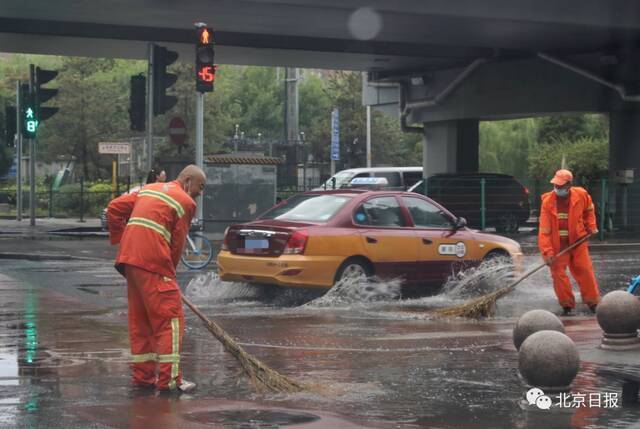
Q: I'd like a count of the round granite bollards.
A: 3